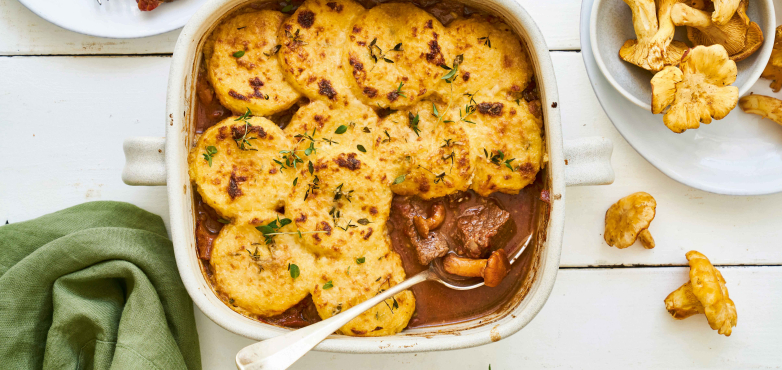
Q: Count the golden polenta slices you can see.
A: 11